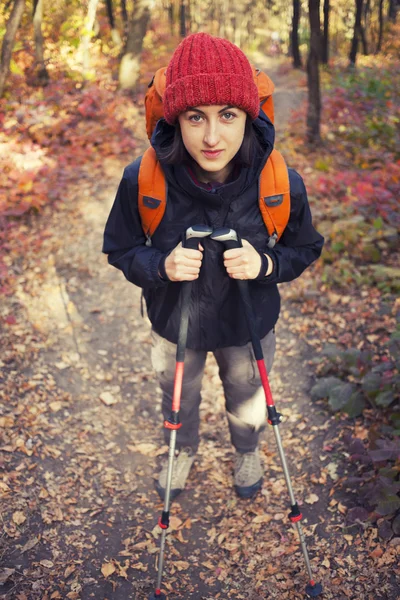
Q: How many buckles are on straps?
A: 2